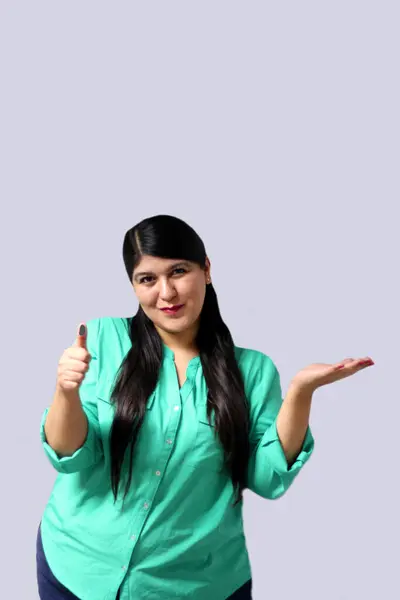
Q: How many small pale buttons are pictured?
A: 6